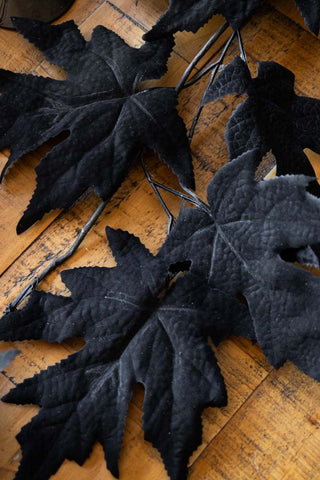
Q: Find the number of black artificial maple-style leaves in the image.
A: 5